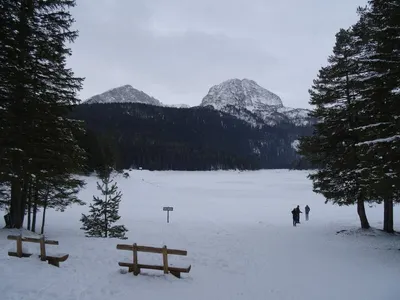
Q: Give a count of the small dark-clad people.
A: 3